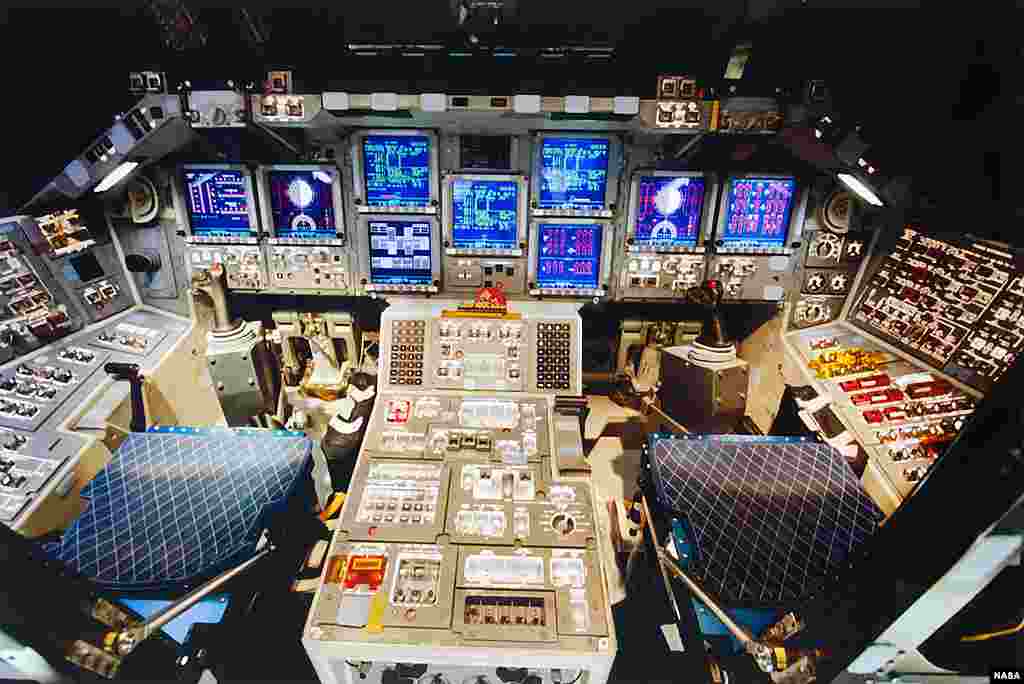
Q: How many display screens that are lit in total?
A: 9